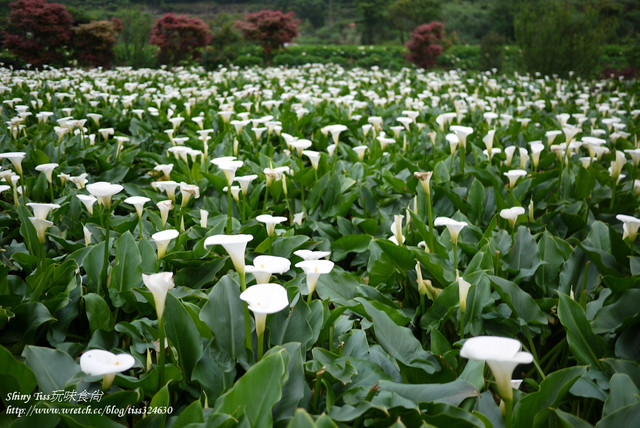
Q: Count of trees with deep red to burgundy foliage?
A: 5